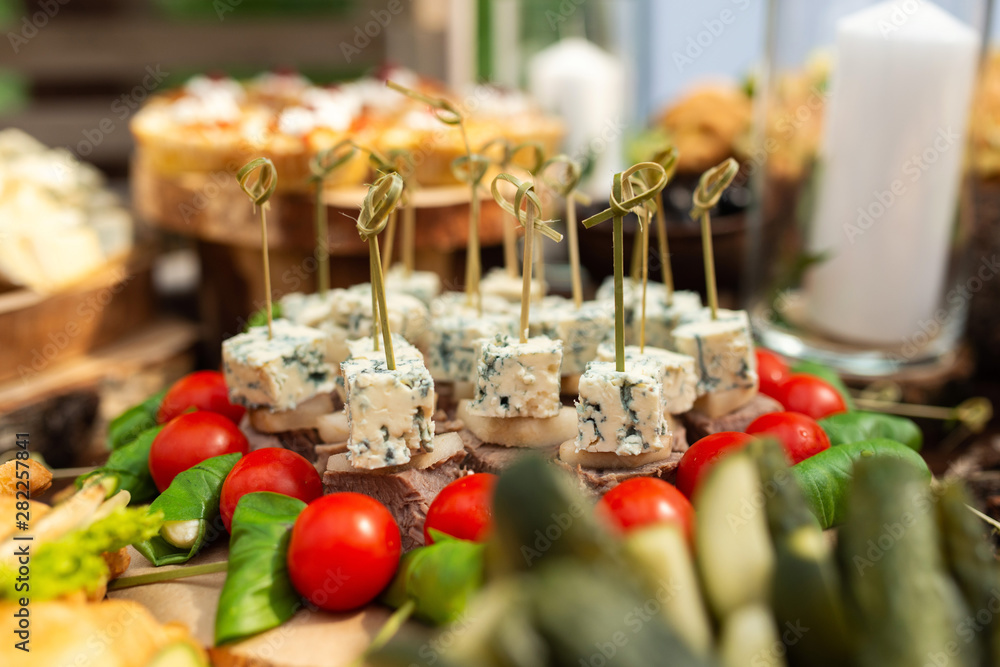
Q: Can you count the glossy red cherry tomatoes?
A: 10